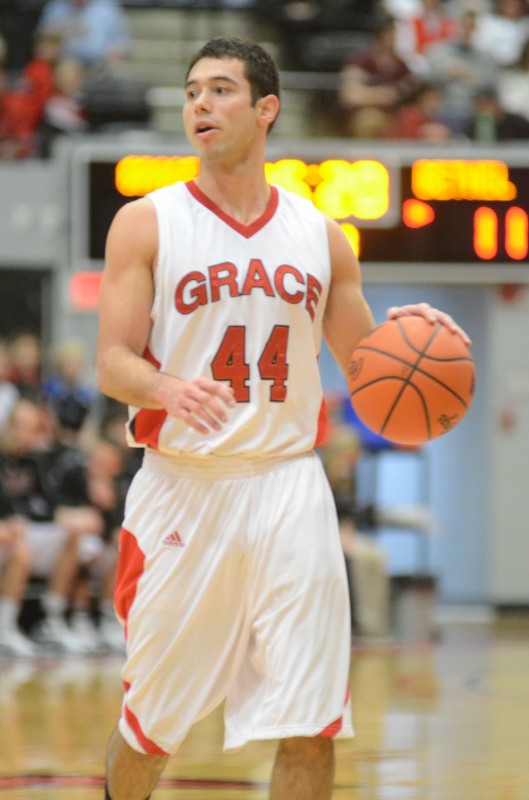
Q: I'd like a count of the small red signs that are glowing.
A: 1